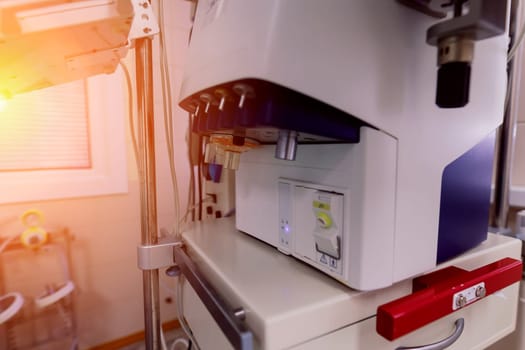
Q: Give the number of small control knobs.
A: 4